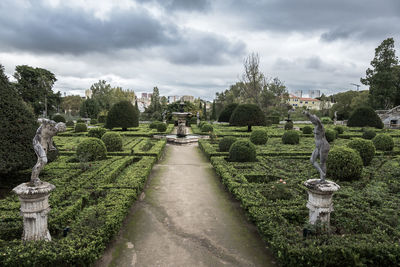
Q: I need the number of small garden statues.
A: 2